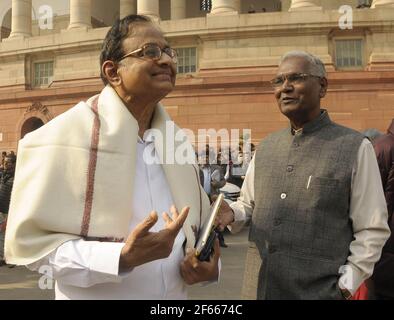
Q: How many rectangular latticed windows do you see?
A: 3